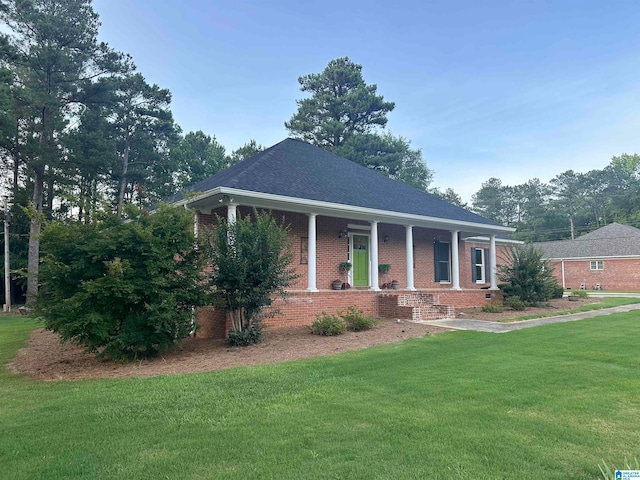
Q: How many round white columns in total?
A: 6